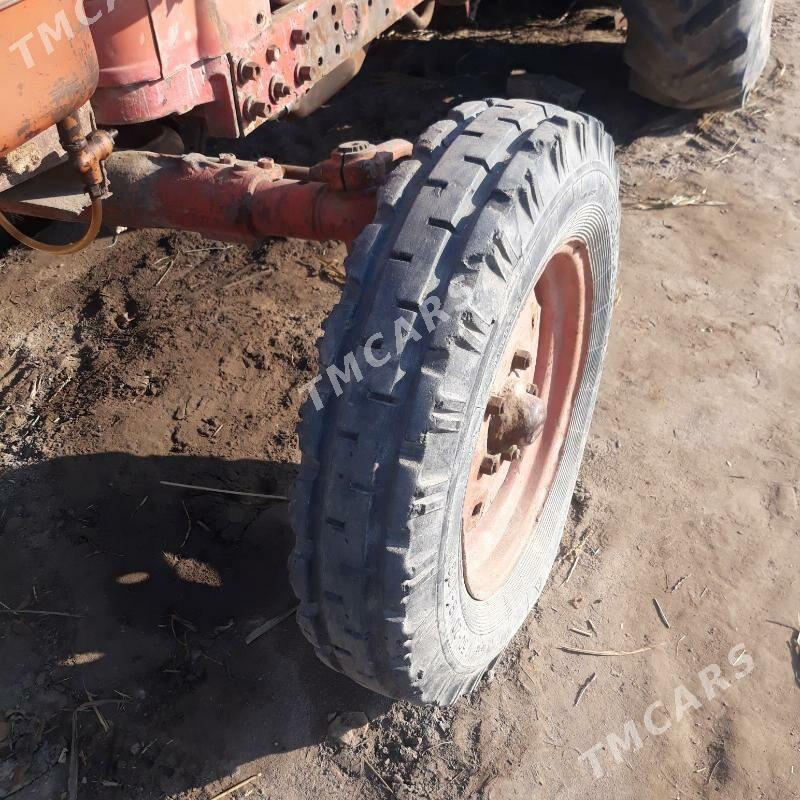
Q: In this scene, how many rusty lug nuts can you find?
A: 5